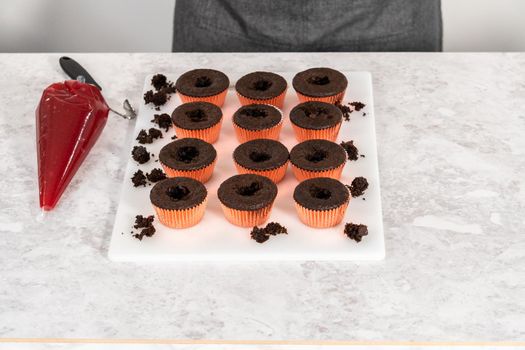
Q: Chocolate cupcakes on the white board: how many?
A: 12